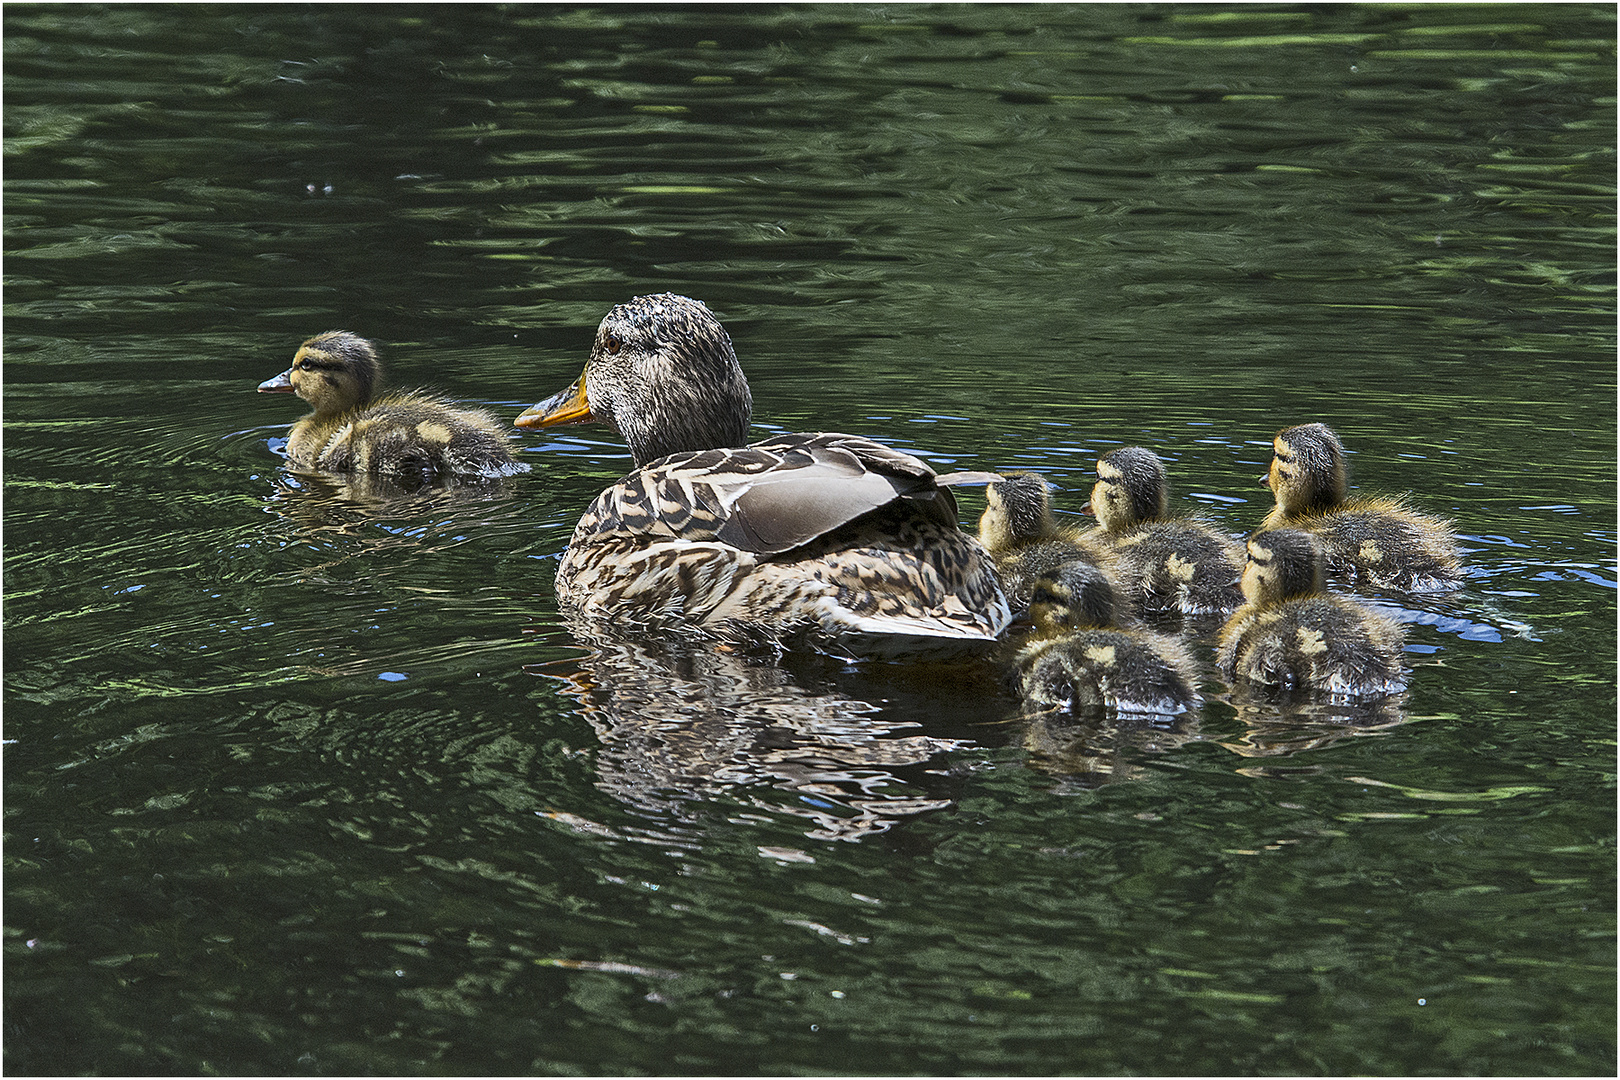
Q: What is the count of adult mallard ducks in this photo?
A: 1